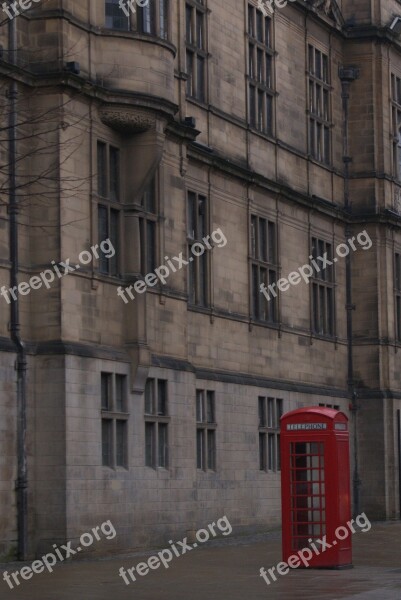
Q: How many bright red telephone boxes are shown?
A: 1